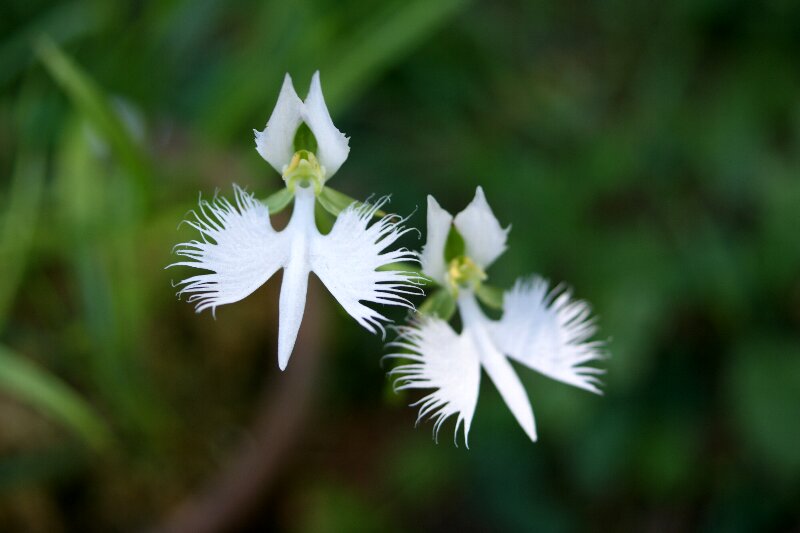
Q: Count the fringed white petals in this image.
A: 4